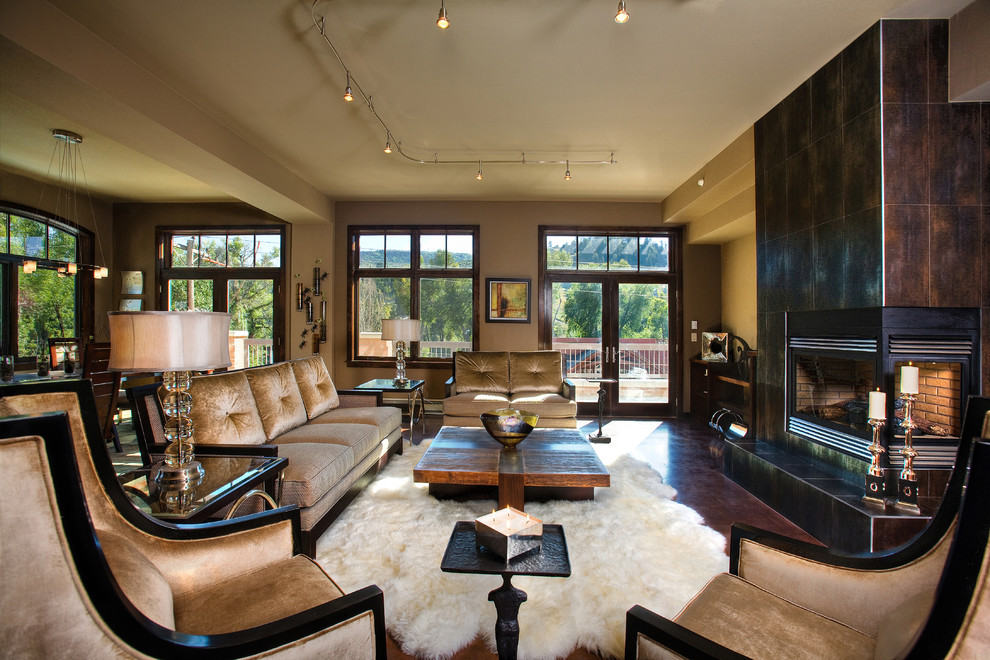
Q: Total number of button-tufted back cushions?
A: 5